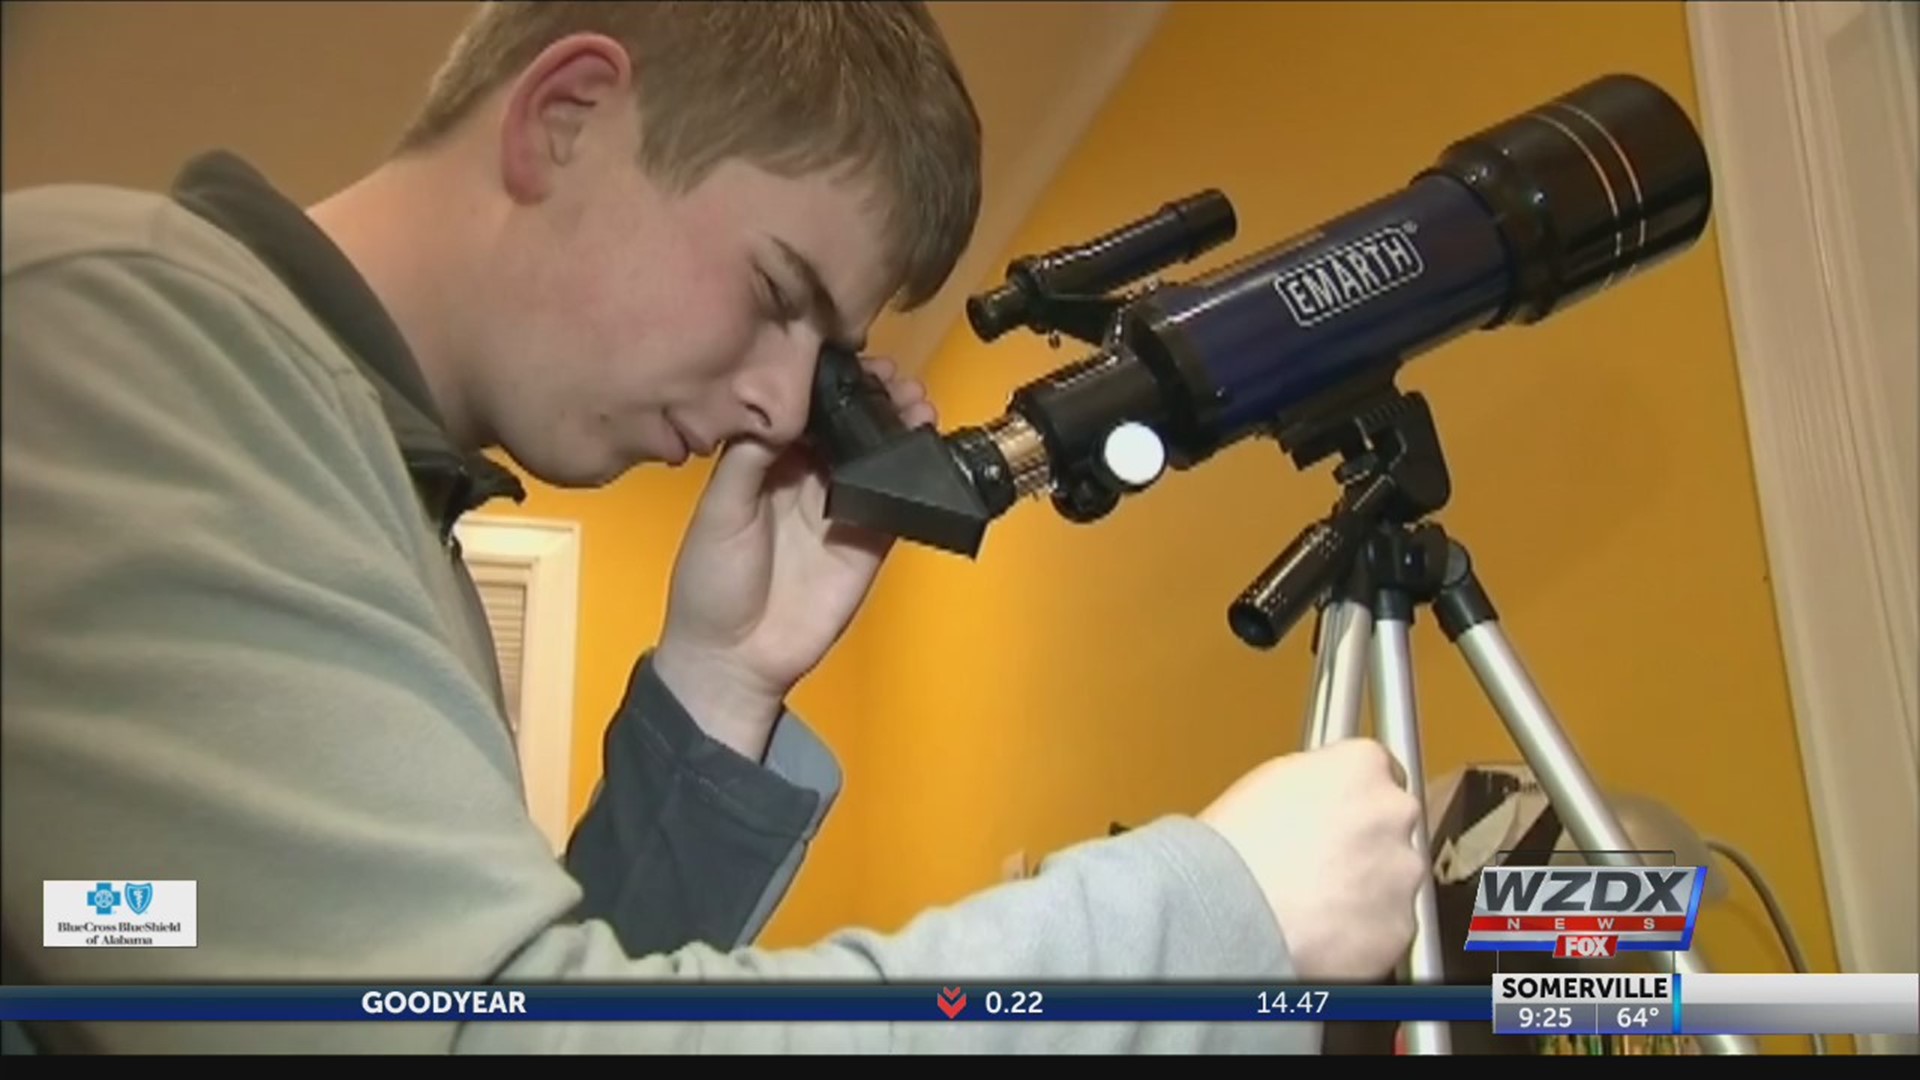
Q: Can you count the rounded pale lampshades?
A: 1